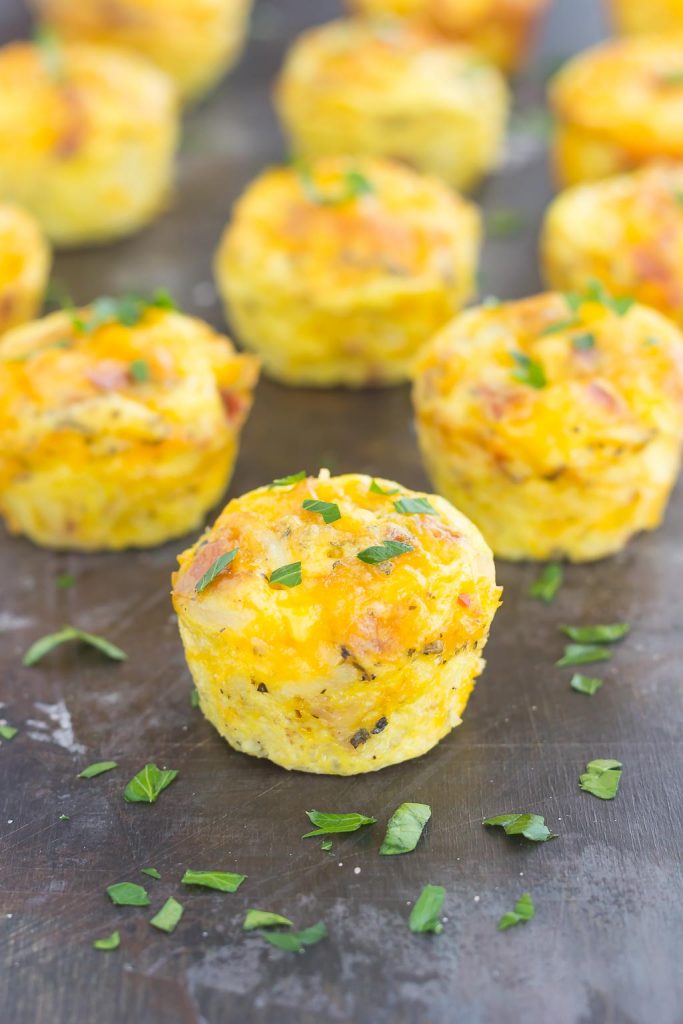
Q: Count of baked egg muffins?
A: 12